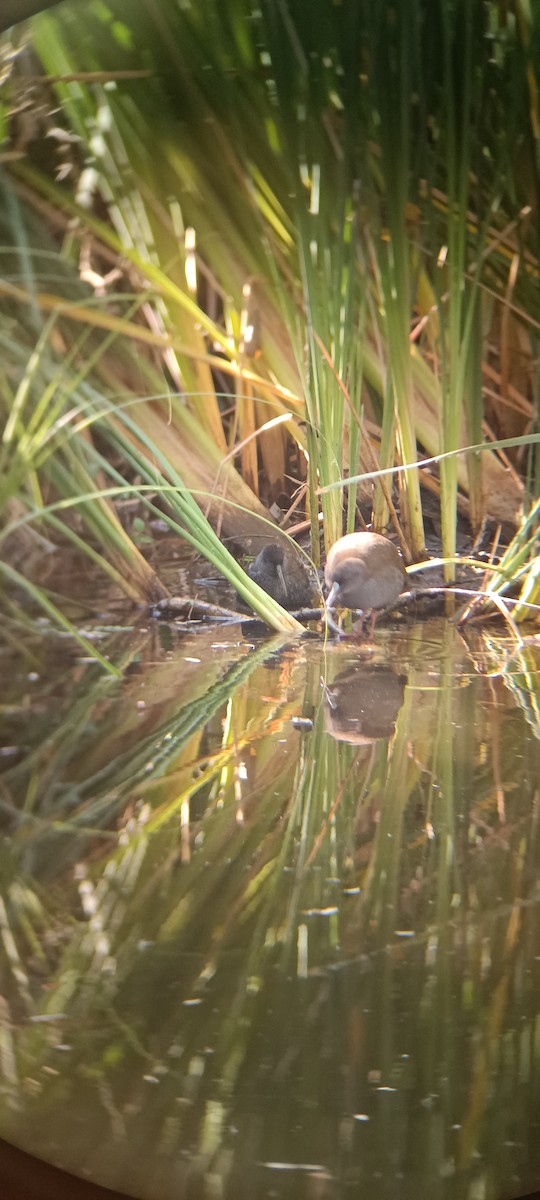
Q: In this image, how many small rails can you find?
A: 2